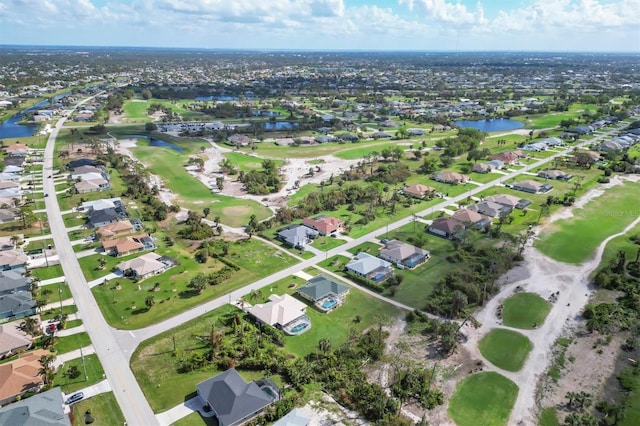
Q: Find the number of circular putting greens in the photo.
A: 3